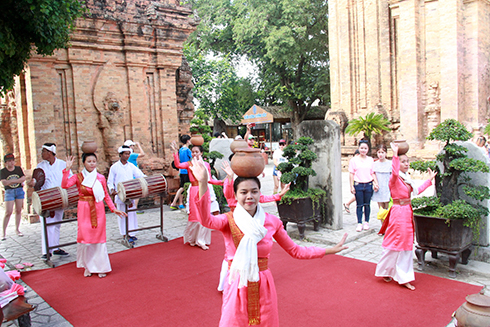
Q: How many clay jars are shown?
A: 6